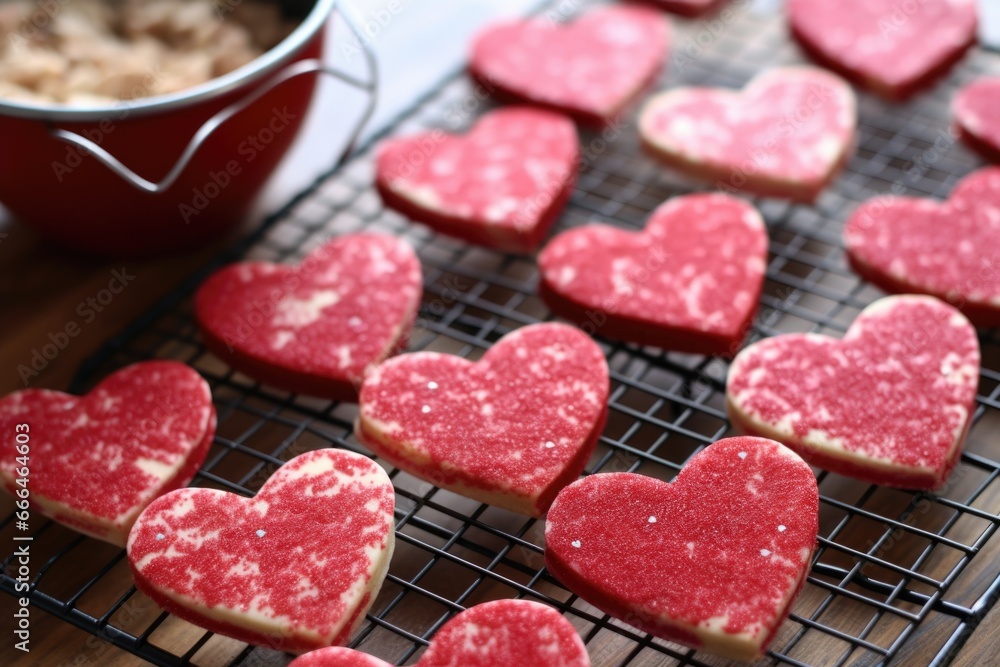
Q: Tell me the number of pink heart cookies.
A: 15